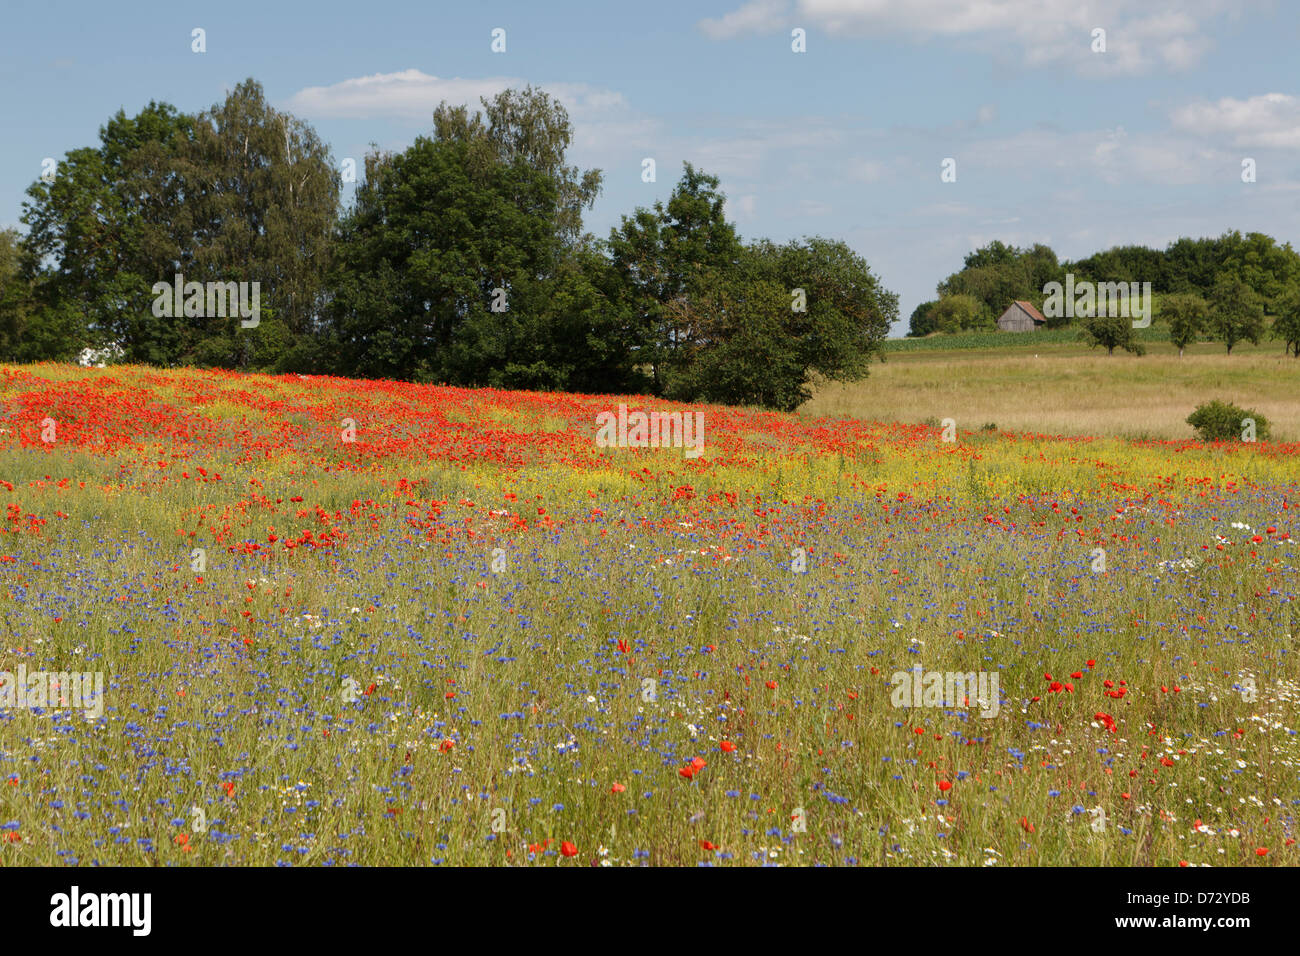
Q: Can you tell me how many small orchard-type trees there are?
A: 4